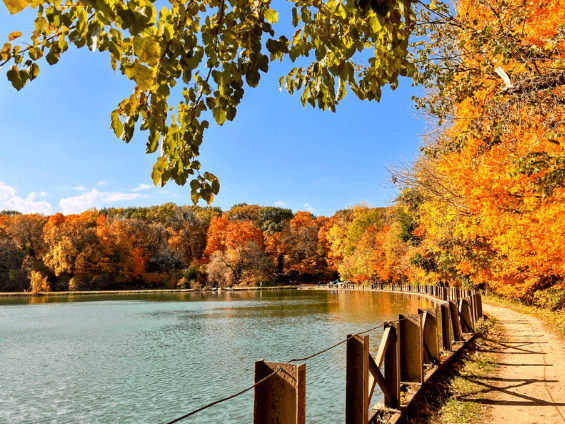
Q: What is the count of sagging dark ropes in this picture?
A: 1